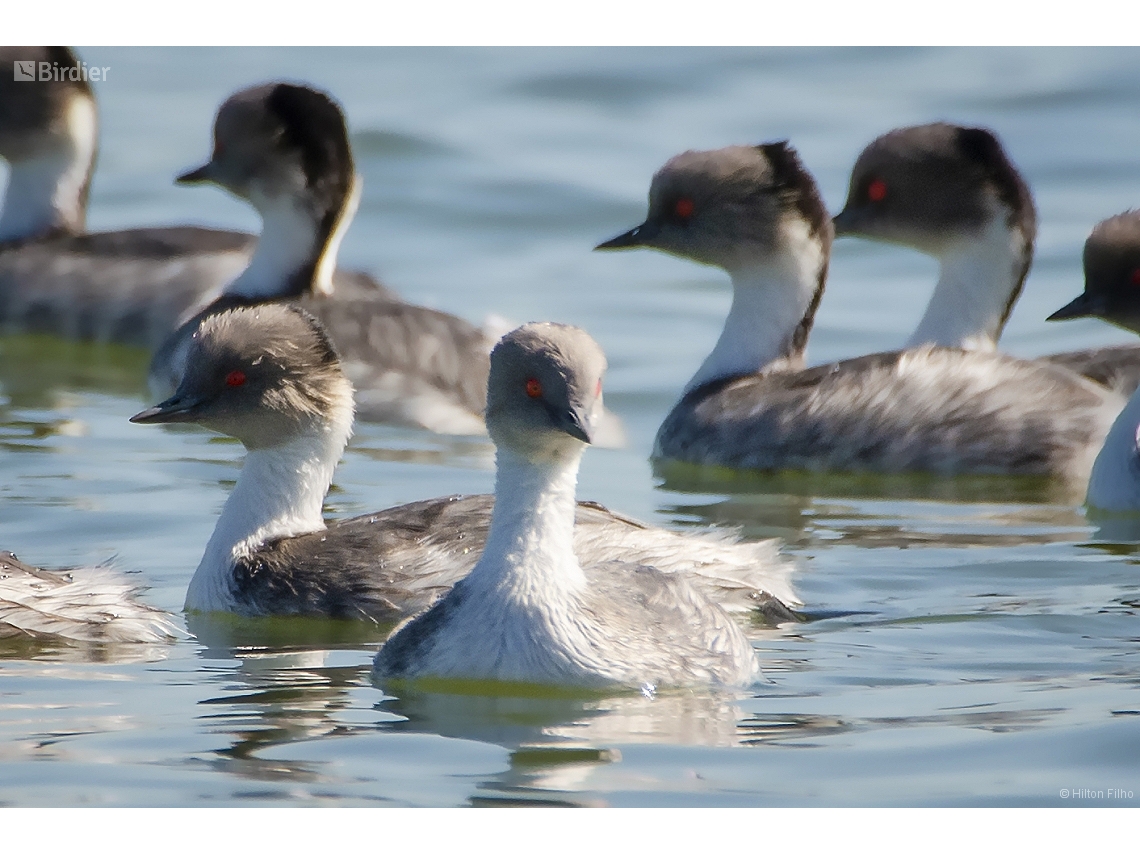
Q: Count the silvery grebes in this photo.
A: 8